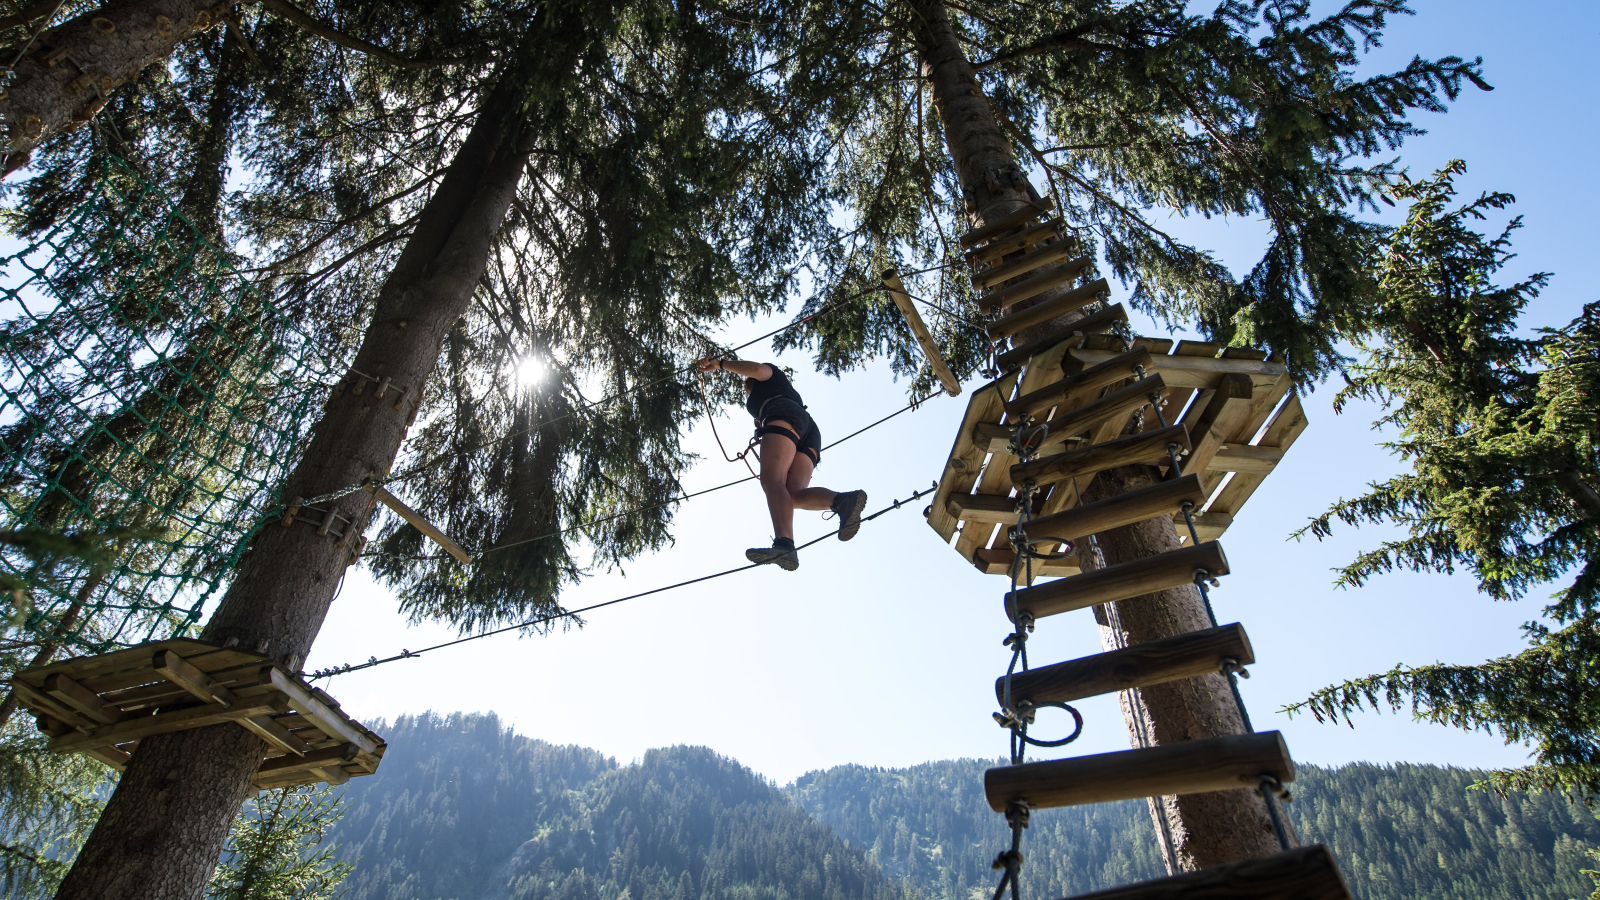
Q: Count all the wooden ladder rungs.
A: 14